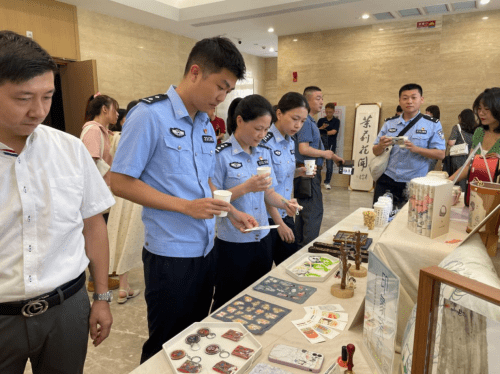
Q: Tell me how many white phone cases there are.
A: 1